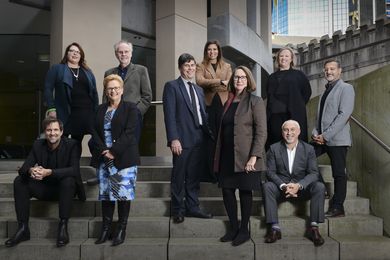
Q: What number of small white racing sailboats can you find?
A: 0